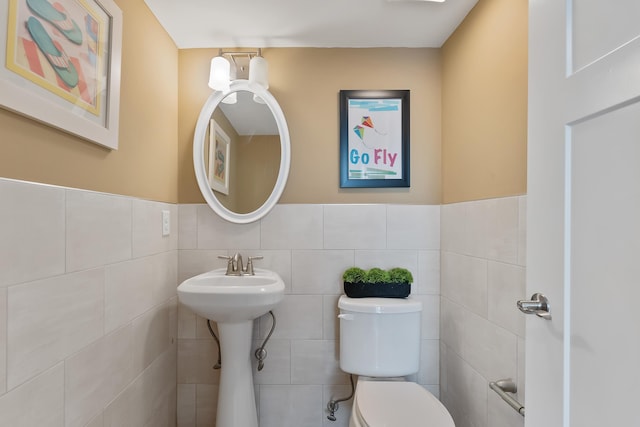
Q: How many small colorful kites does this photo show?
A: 2